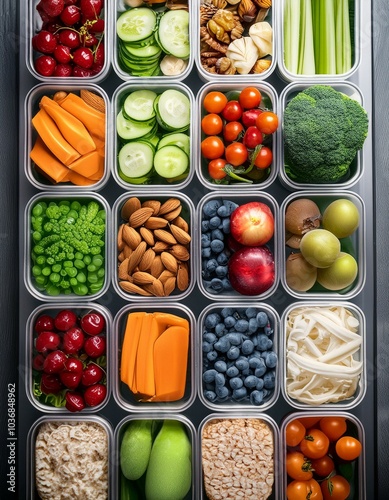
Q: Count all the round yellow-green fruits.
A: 3